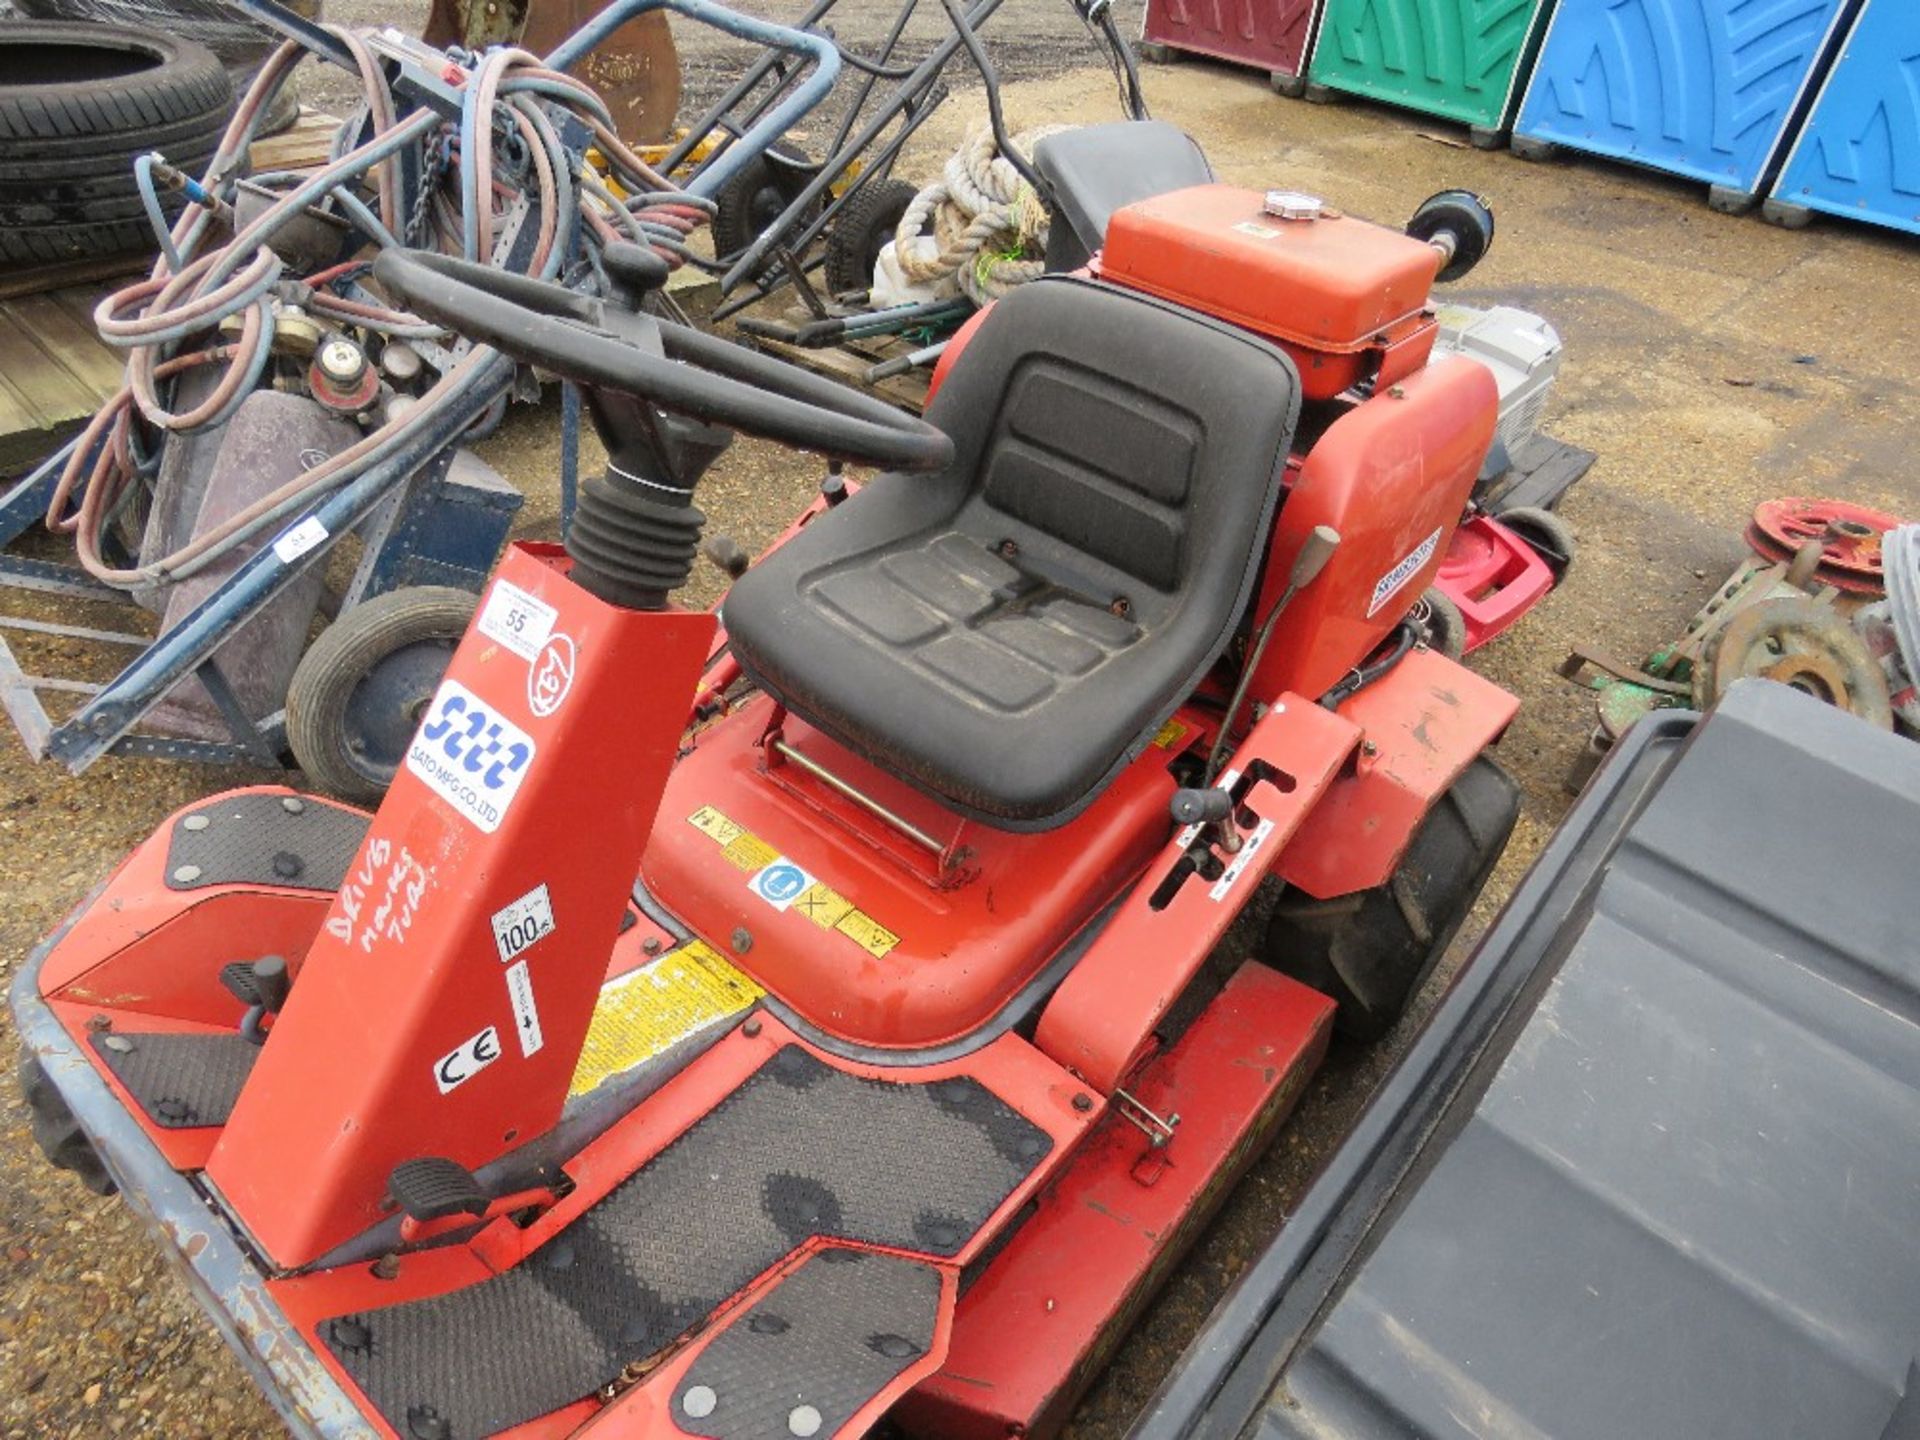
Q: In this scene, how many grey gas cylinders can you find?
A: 2